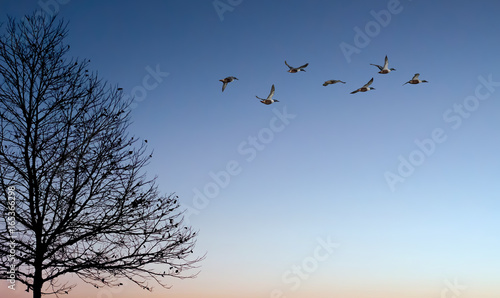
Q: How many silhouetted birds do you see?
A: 7